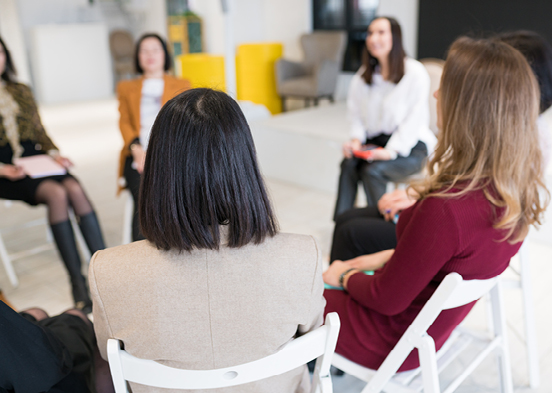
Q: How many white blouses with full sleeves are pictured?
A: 1